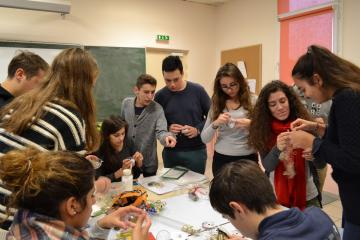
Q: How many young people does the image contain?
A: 10